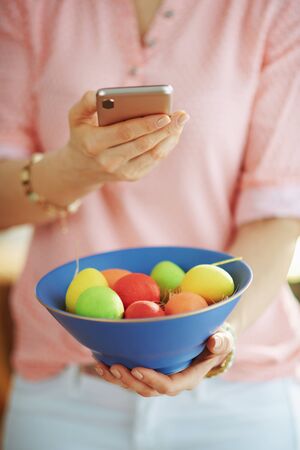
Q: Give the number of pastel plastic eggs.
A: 8